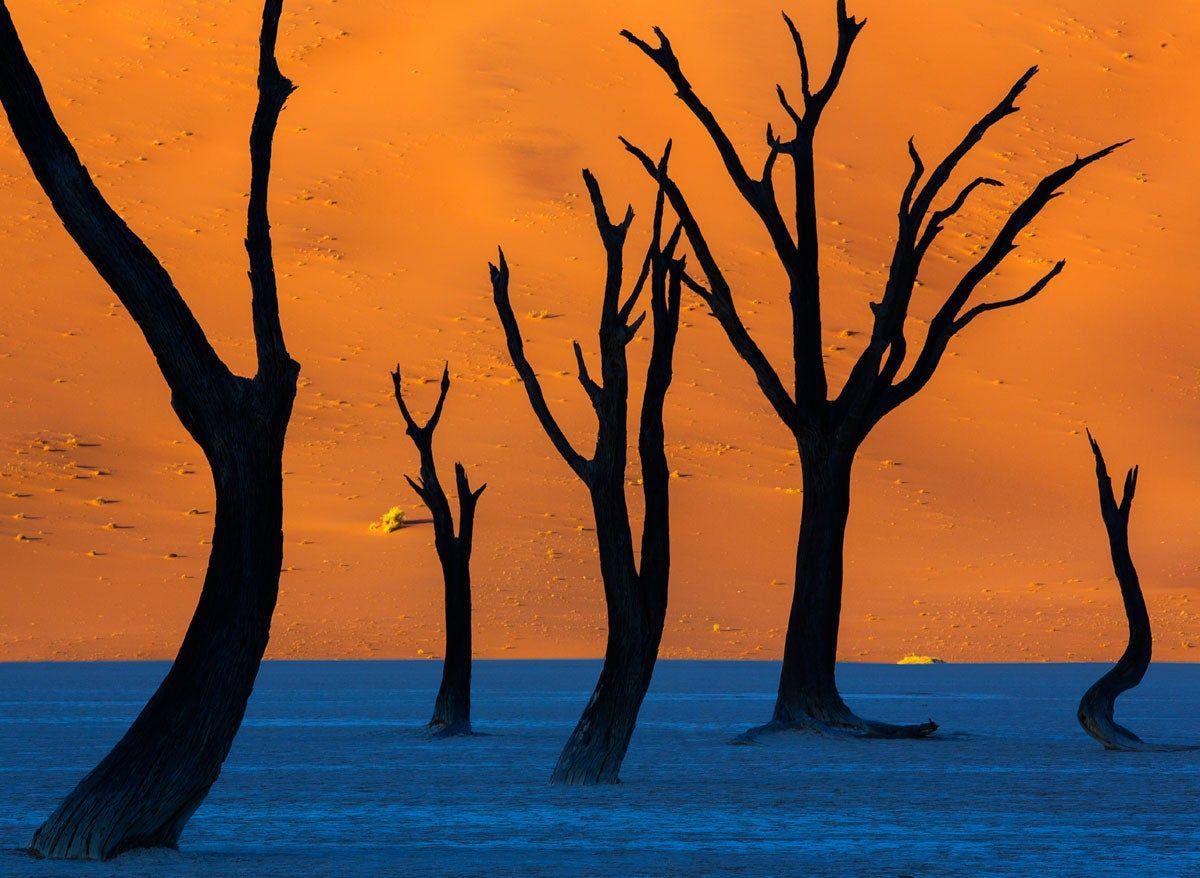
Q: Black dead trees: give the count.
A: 5